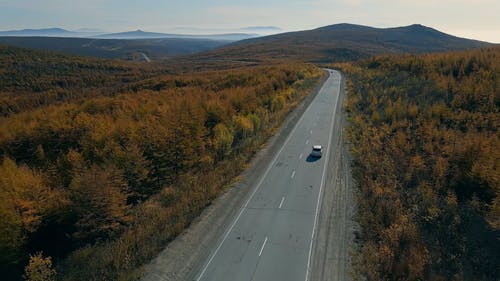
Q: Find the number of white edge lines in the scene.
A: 2